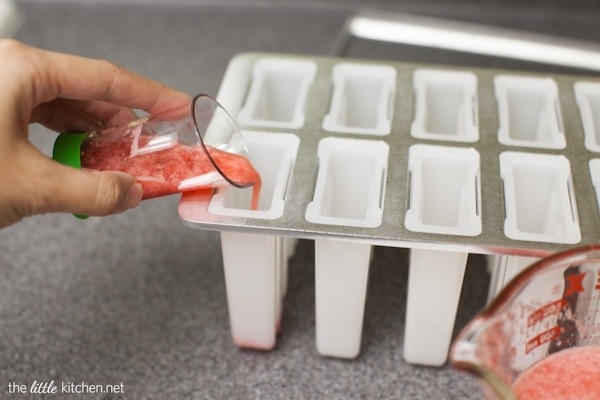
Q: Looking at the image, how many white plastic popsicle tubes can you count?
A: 10